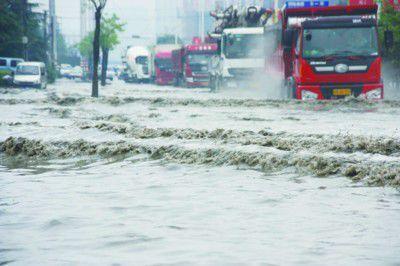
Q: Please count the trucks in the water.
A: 5